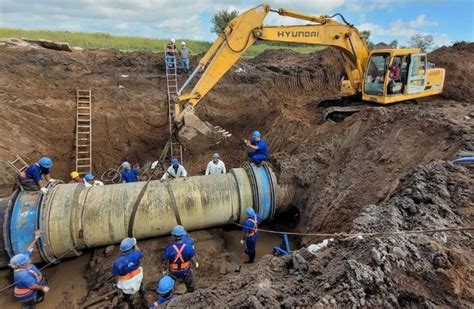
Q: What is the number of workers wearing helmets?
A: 14